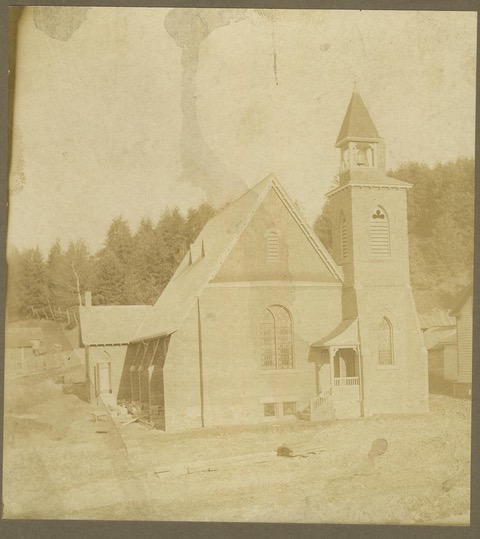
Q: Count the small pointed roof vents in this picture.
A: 2